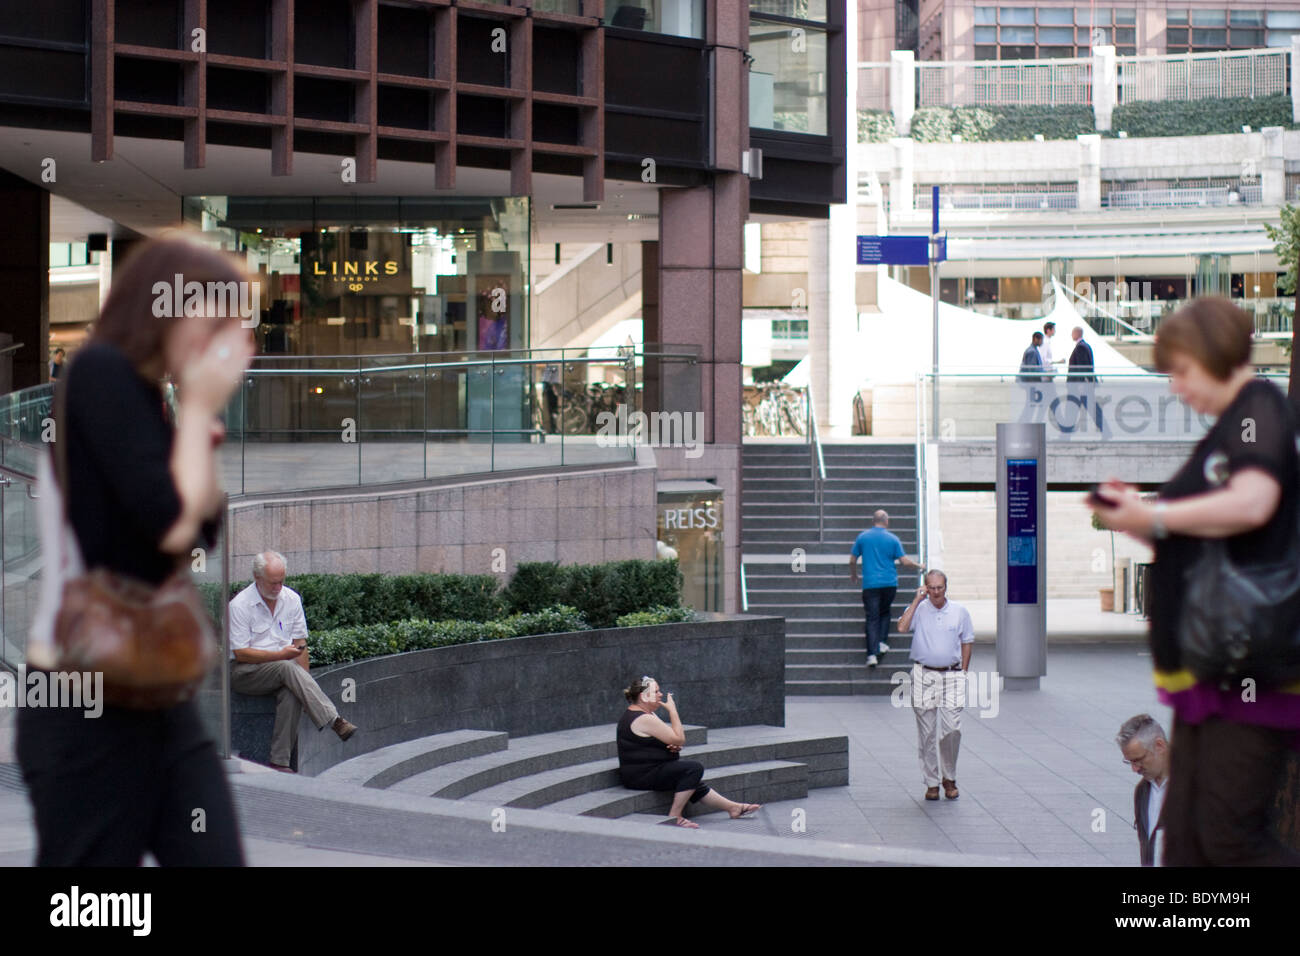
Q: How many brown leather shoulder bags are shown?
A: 1